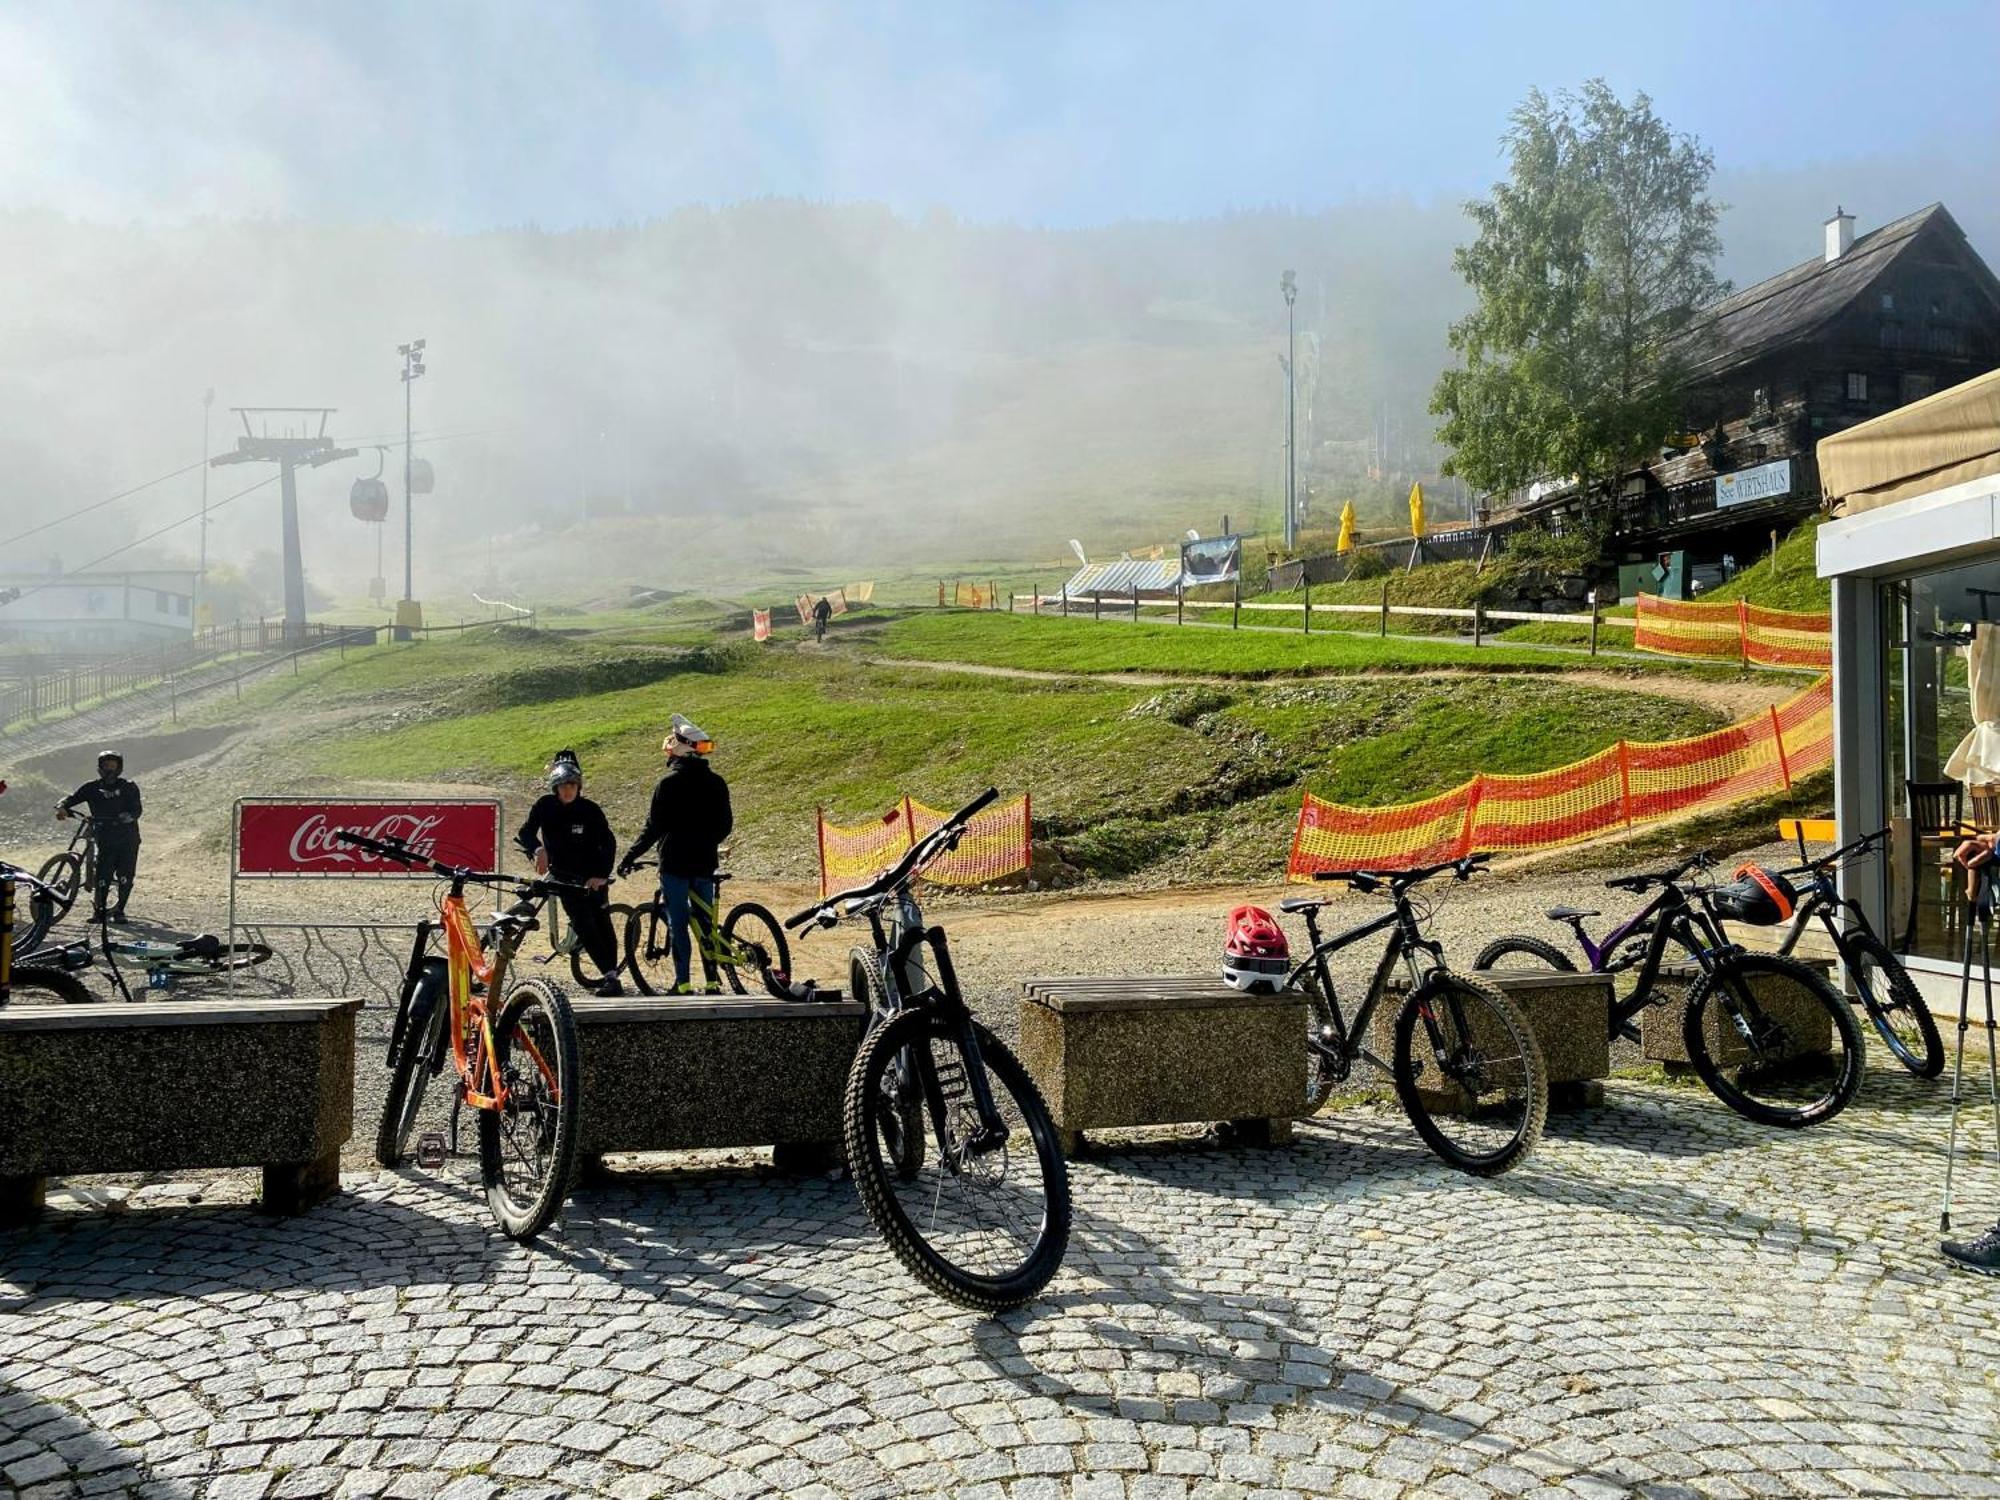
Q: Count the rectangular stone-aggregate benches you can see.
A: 5